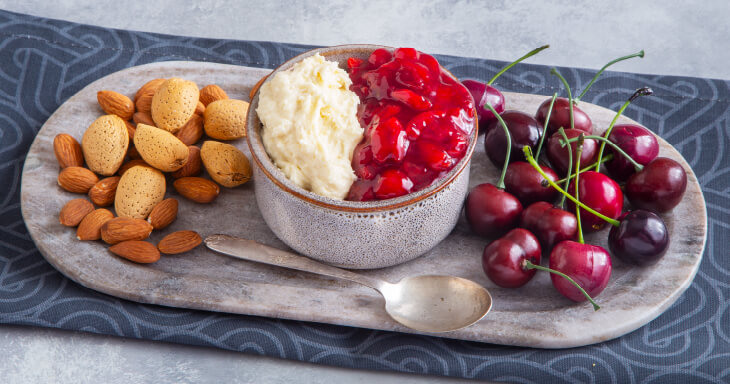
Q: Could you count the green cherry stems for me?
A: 12